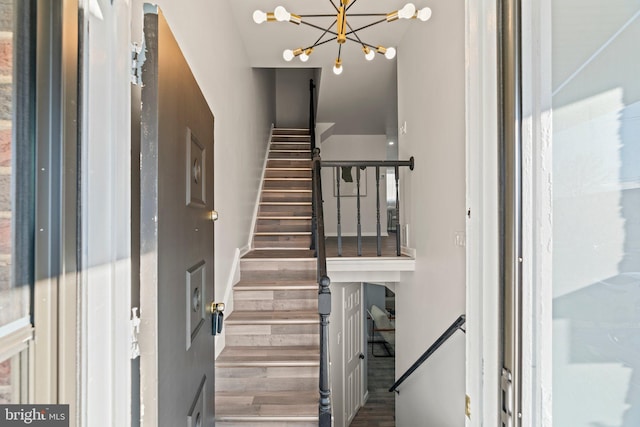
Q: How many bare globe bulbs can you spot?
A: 9